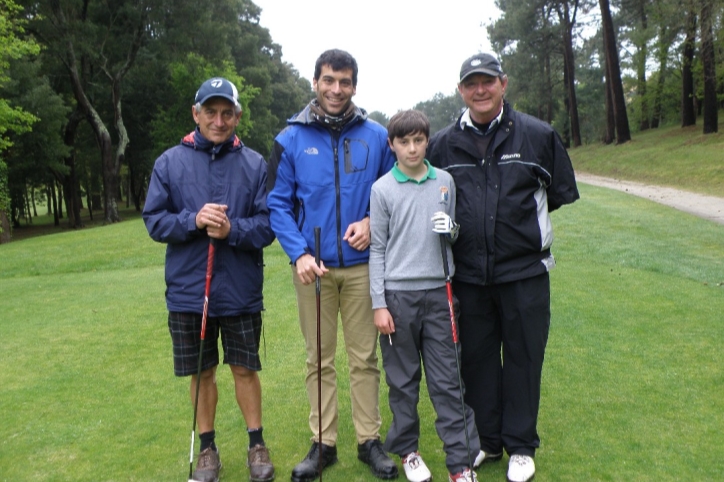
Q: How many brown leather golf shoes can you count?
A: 2